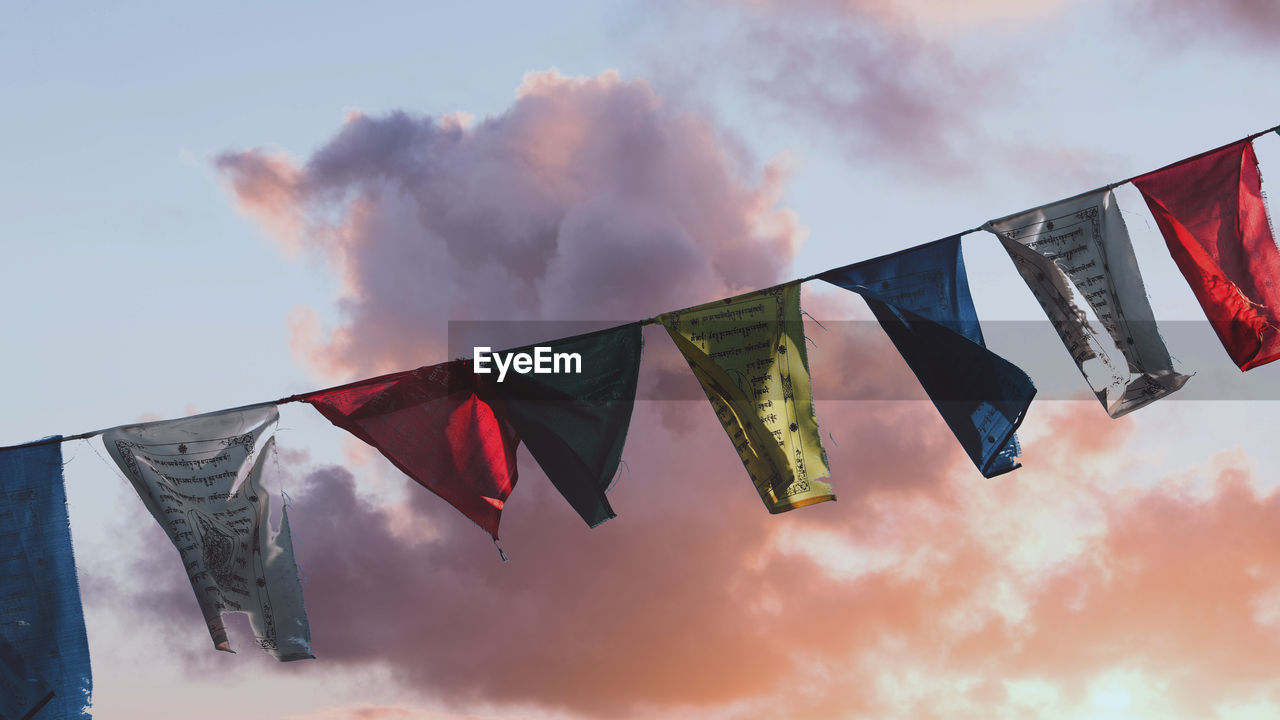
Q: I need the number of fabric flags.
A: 8